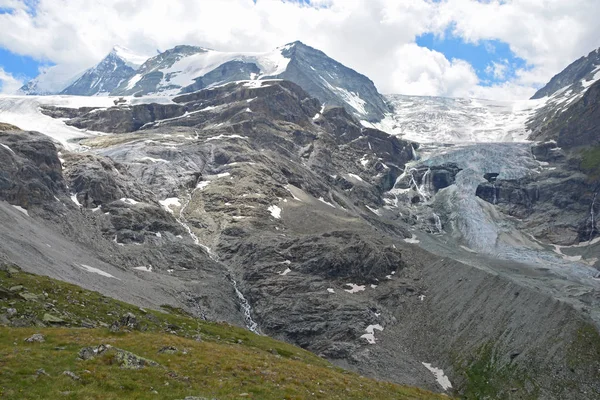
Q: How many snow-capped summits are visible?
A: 3